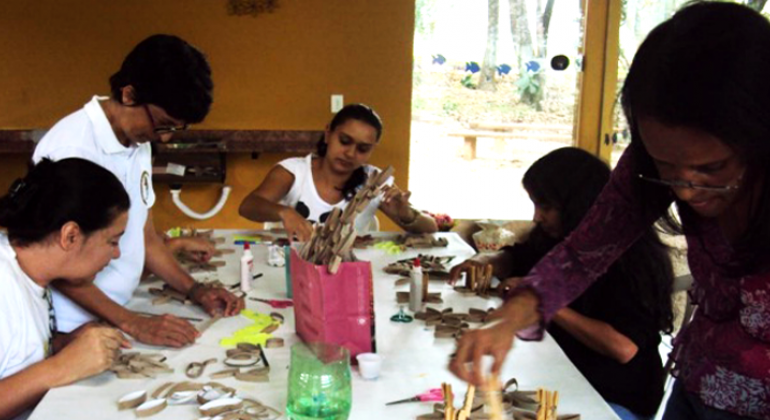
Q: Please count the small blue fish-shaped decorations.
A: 4